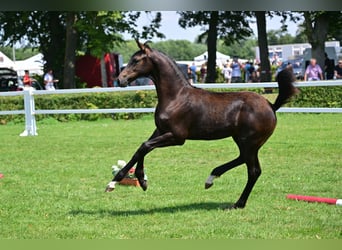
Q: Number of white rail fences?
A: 1